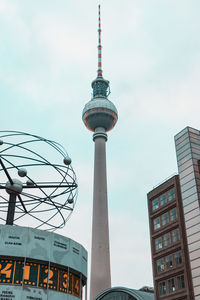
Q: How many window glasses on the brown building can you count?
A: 15